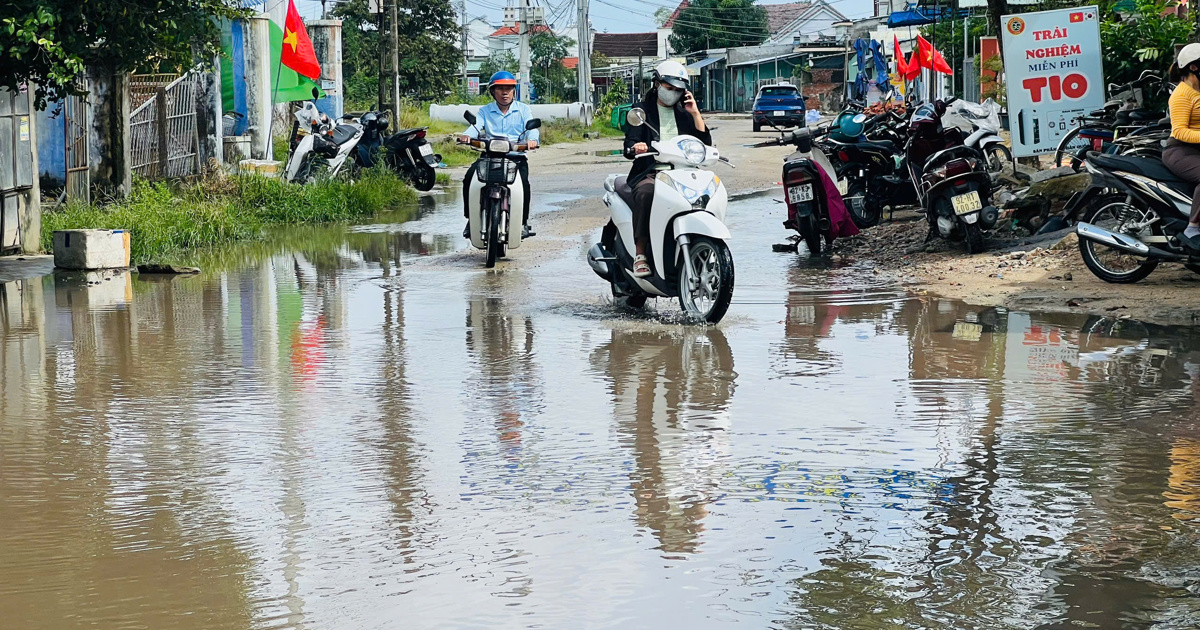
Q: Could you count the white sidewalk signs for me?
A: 1